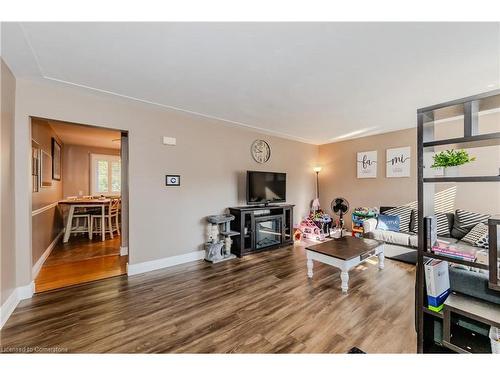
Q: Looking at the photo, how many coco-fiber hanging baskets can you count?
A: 0